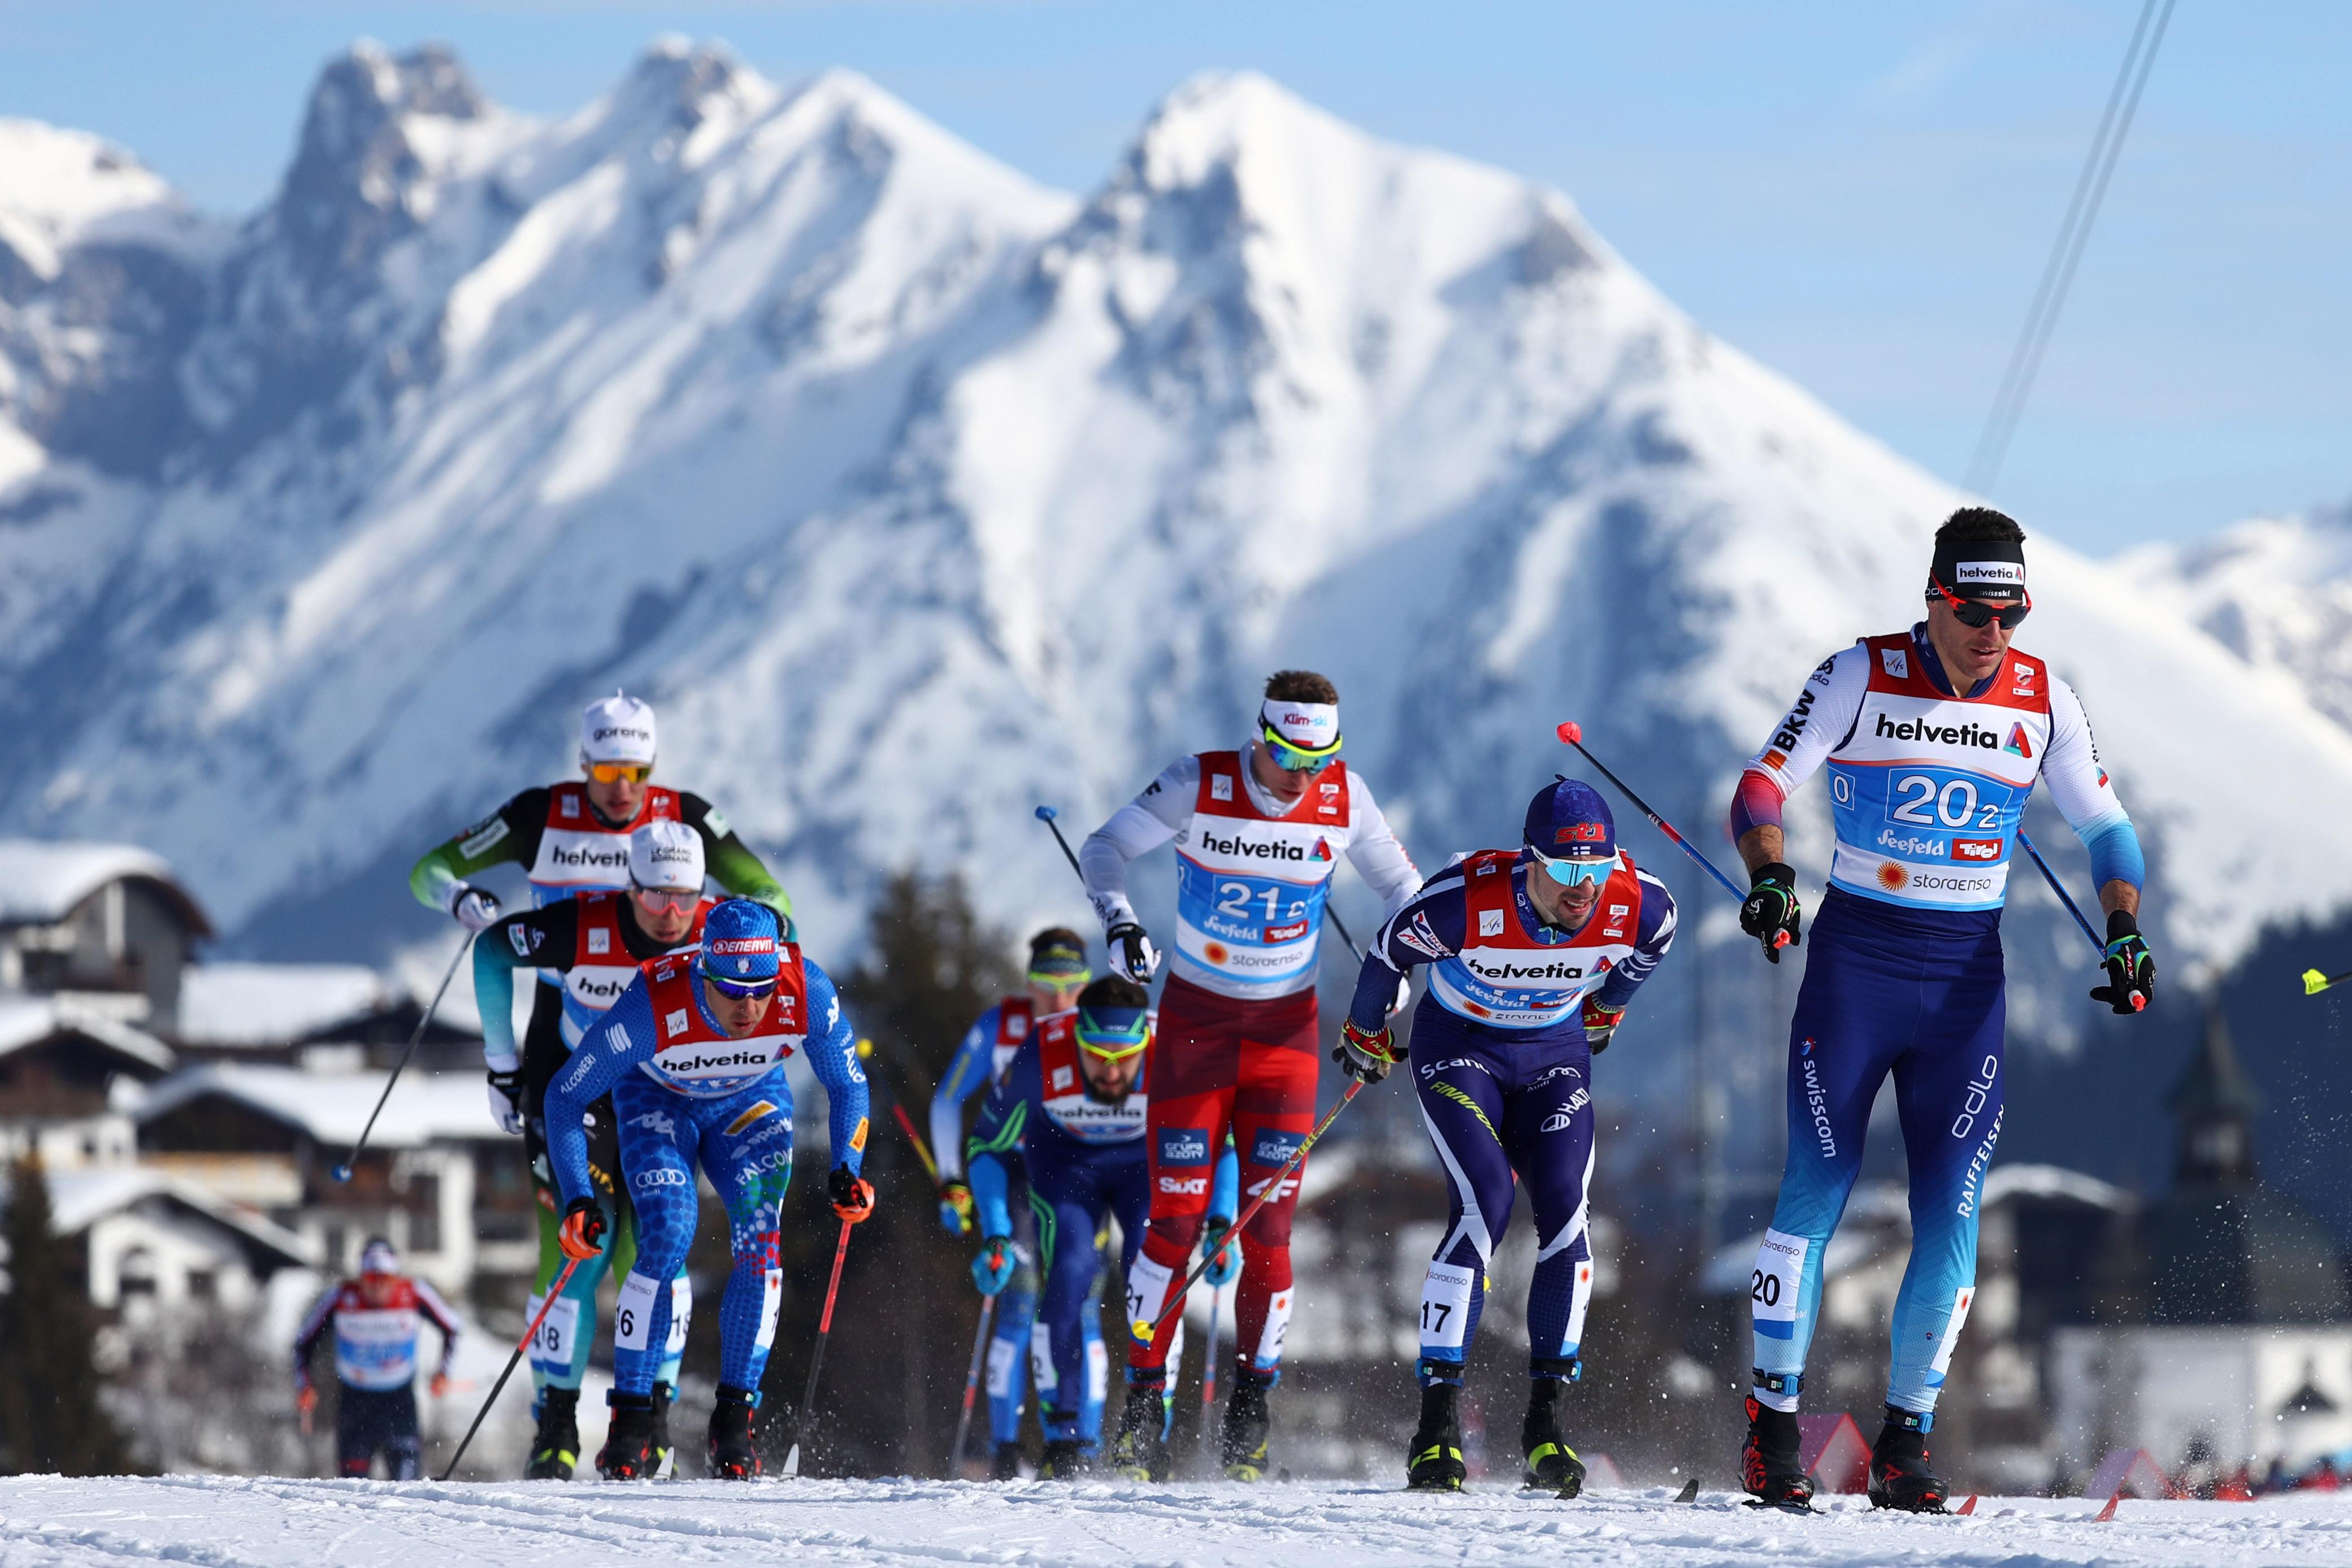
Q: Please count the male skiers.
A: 9